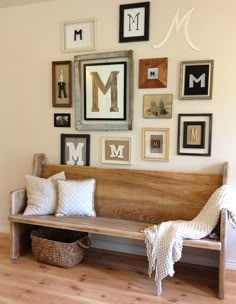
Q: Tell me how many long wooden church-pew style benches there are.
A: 1